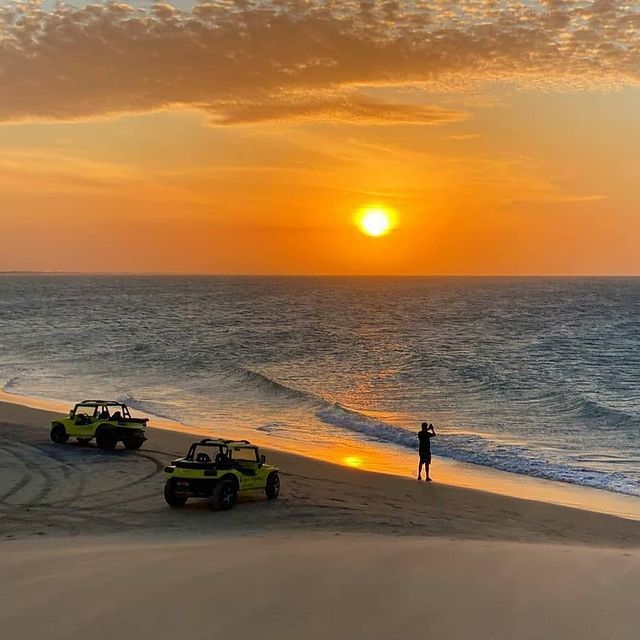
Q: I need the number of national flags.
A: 0